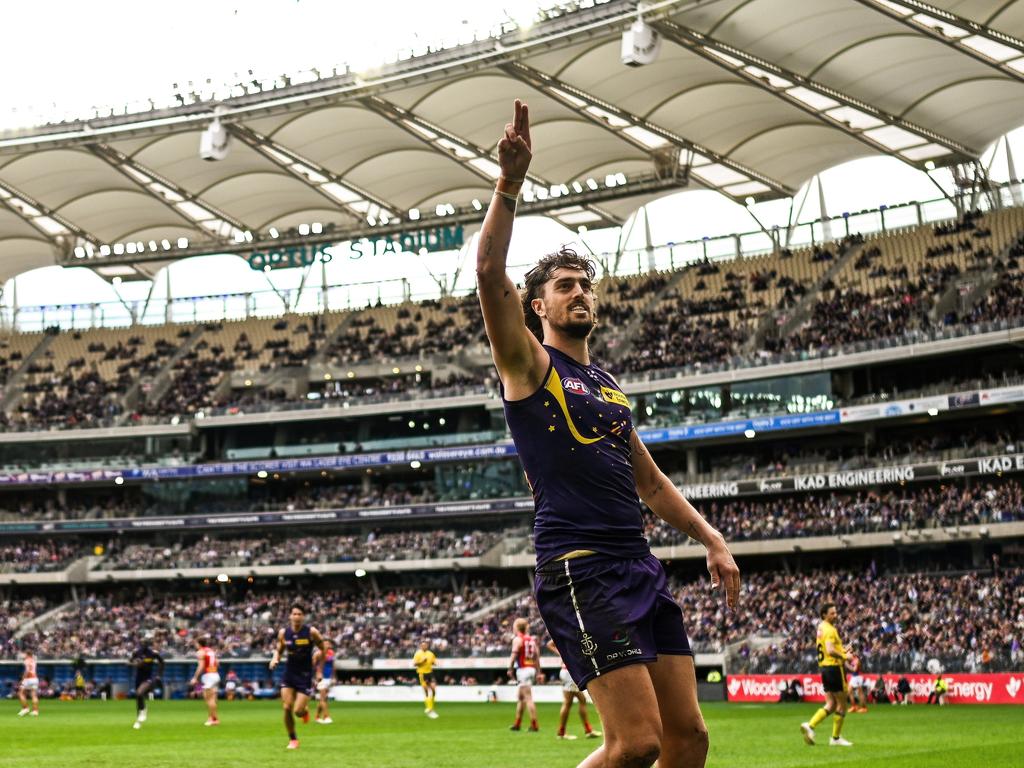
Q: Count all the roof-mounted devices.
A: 2